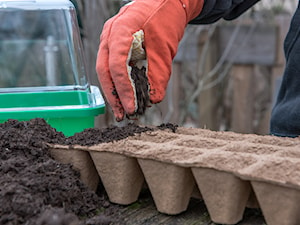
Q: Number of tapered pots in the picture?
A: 5